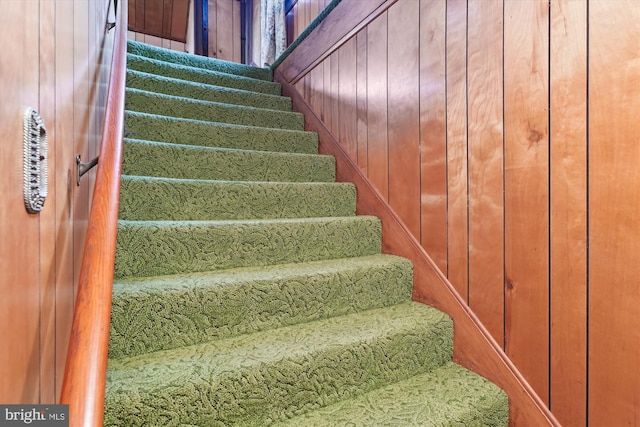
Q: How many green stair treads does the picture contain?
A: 11